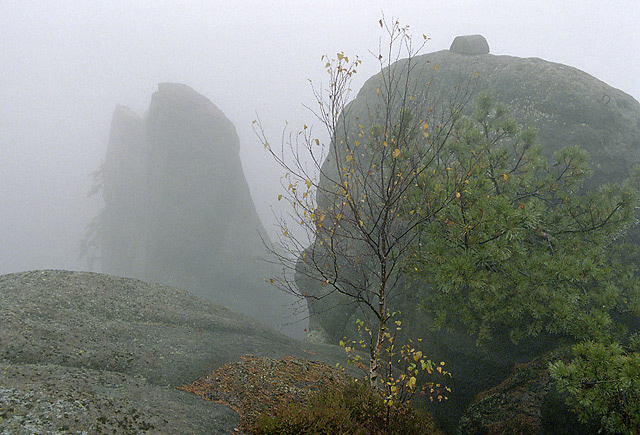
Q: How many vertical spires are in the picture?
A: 2